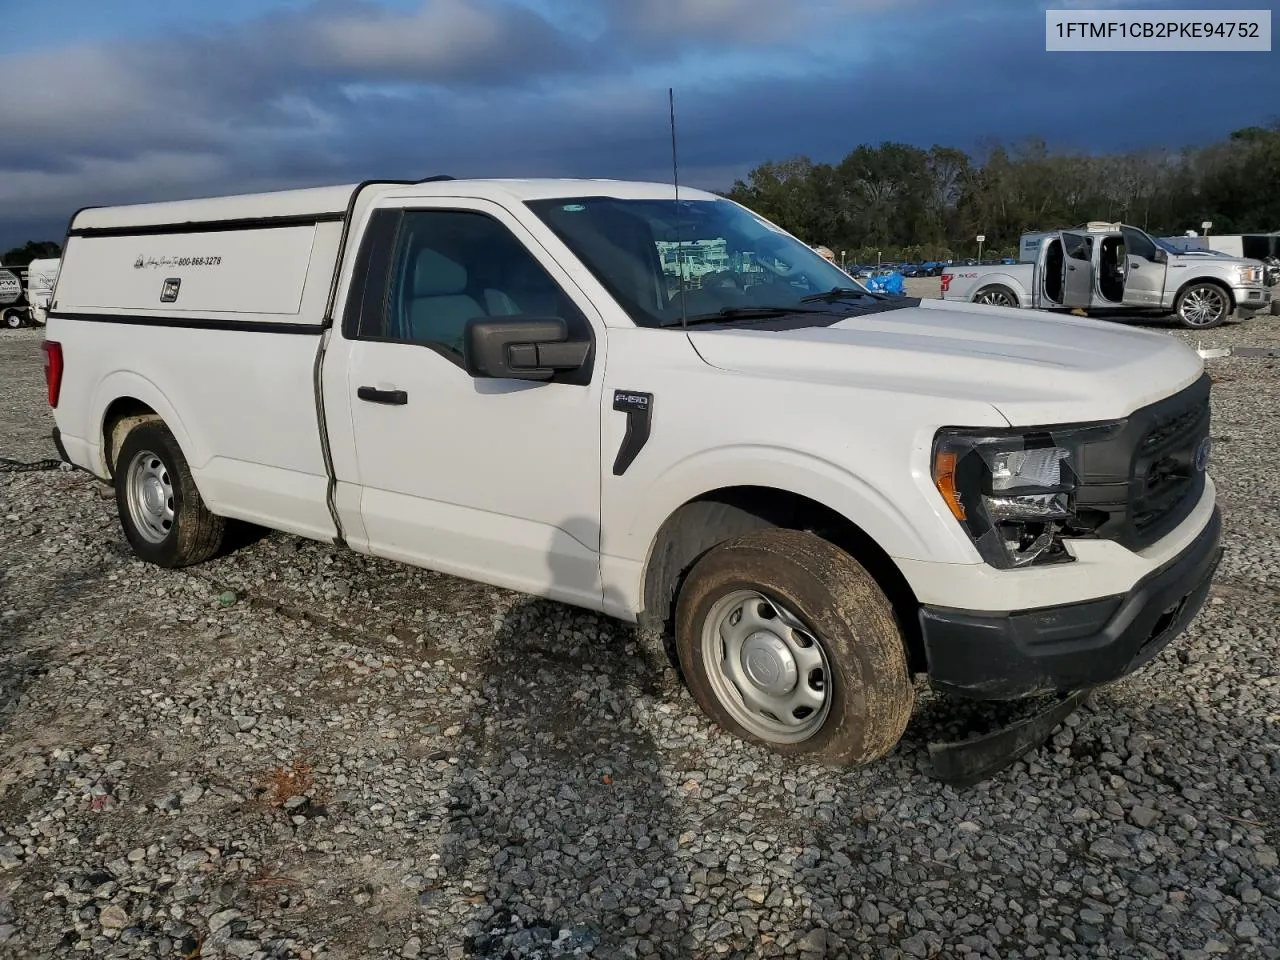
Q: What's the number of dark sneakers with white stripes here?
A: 0